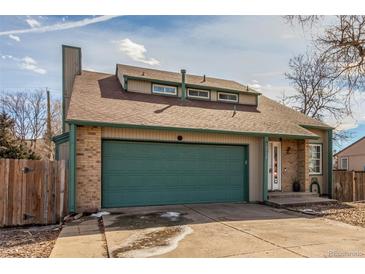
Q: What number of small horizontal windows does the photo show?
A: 3